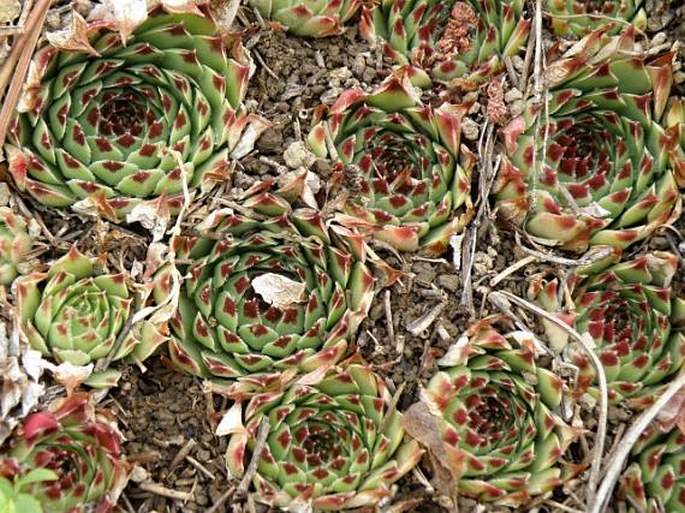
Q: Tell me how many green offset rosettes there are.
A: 14